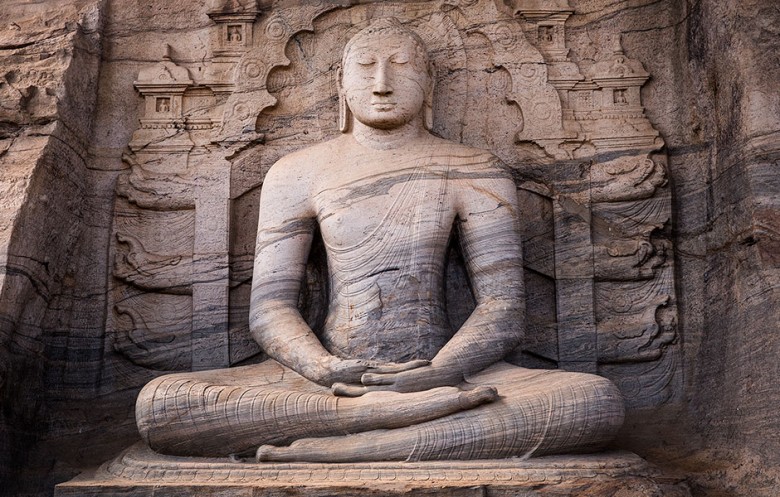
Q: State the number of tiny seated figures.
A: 4